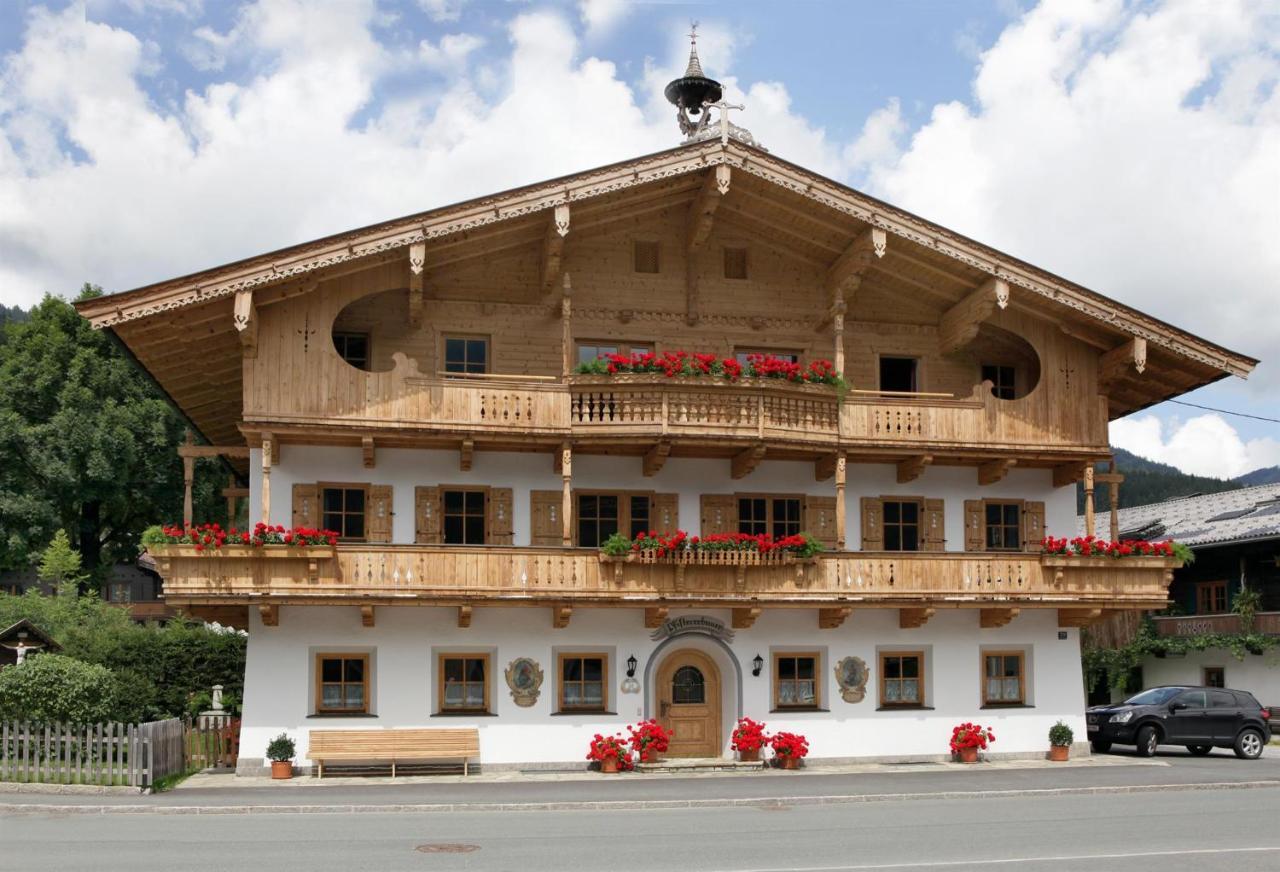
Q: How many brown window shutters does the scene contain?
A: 12